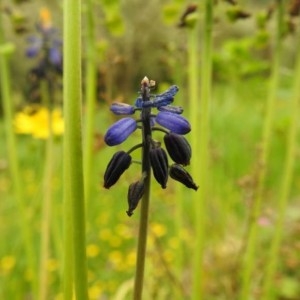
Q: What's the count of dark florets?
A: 5